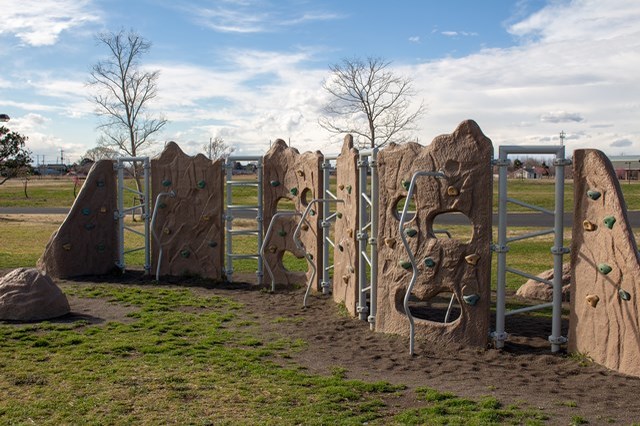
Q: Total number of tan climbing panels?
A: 6